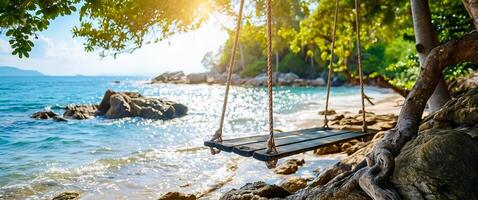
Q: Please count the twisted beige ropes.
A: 4